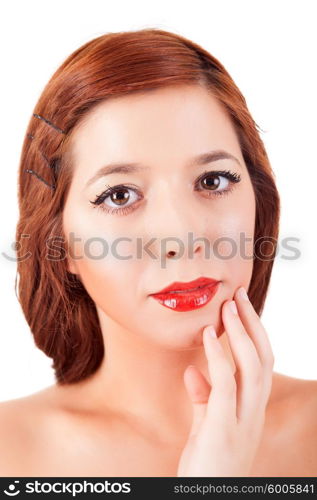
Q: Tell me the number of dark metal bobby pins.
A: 3